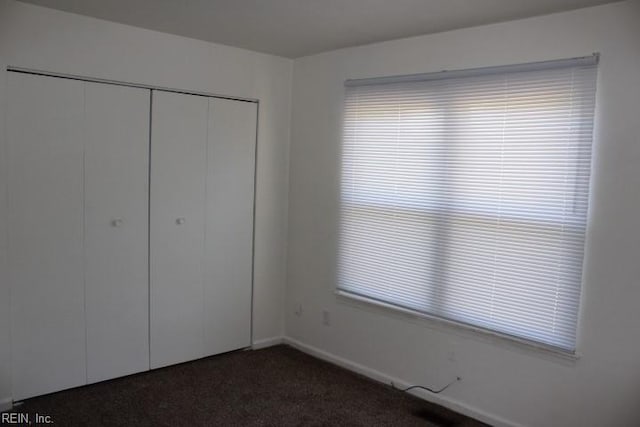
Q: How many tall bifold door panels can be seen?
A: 4